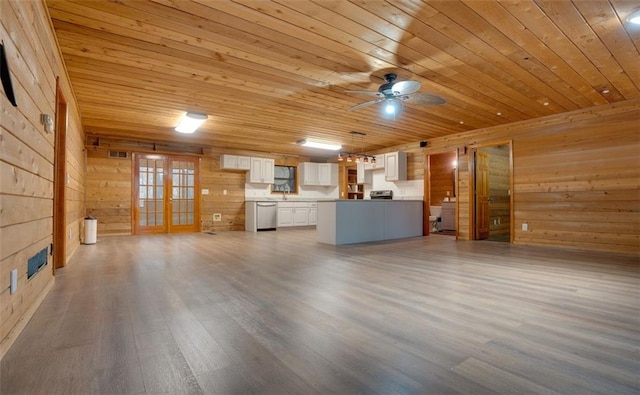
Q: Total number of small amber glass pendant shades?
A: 5